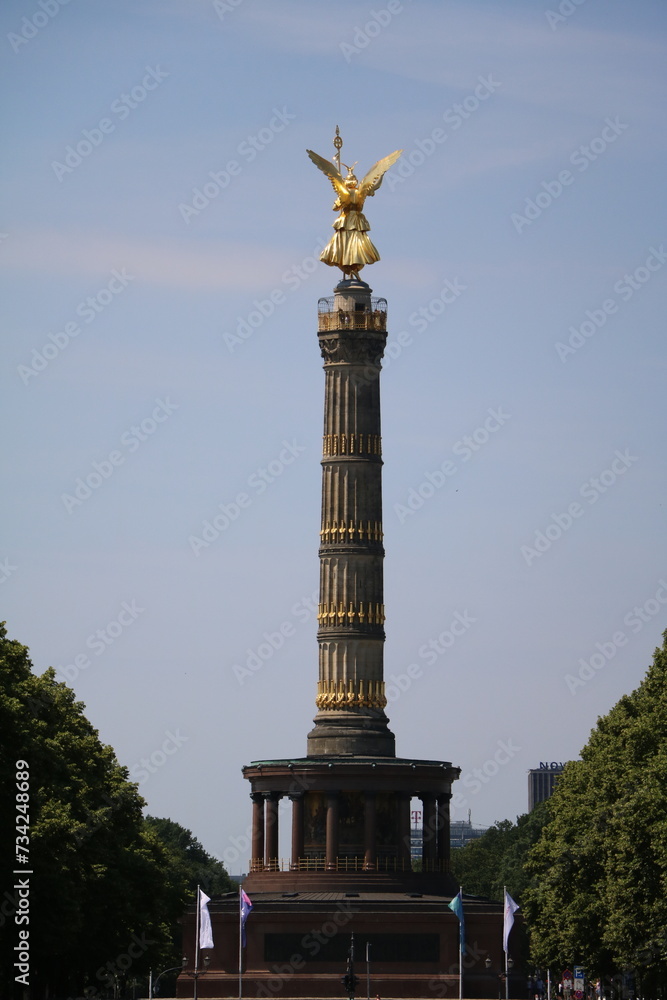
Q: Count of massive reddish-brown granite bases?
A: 1